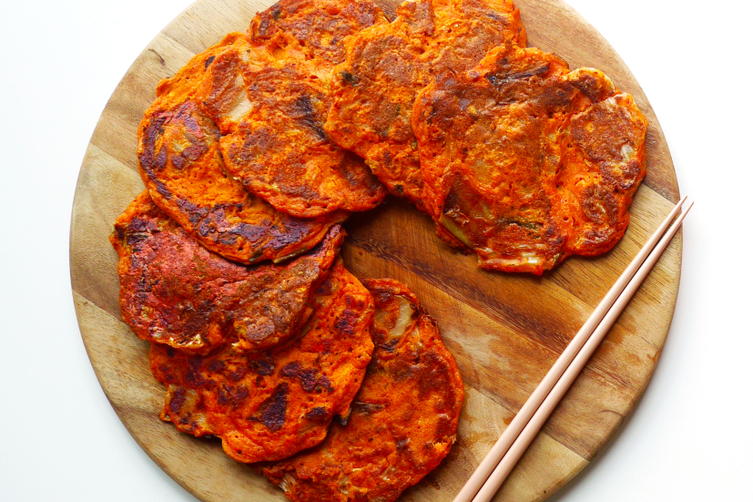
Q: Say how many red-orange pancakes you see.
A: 7